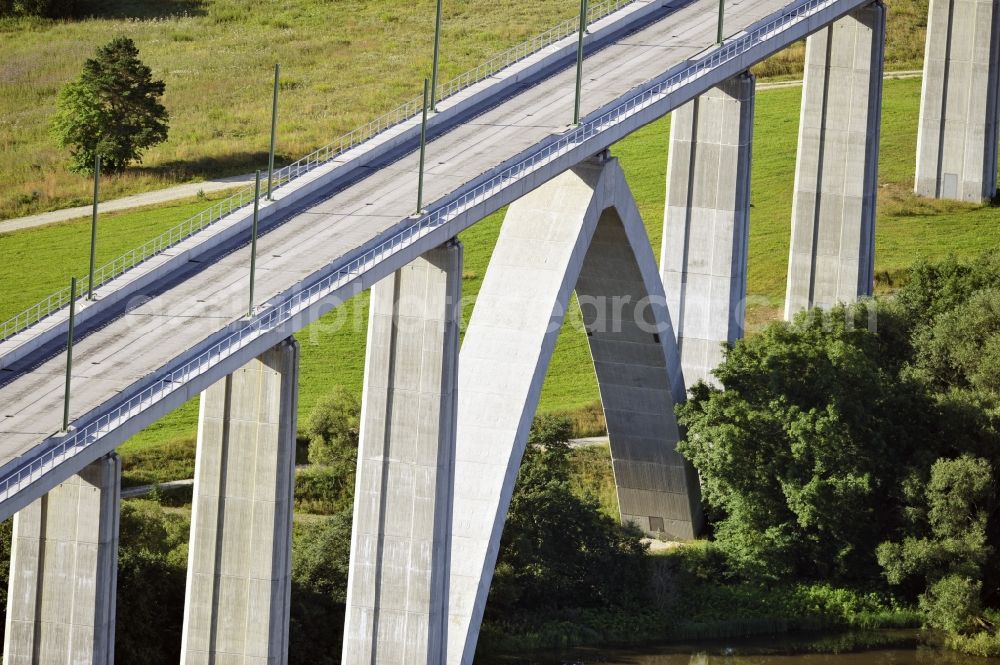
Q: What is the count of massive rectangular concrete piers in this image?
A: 6